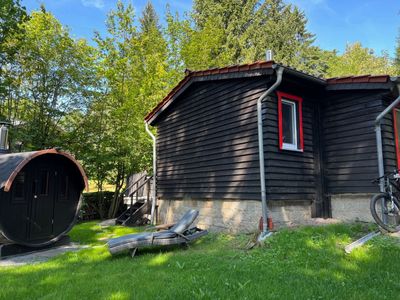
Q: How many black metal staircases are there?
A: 1